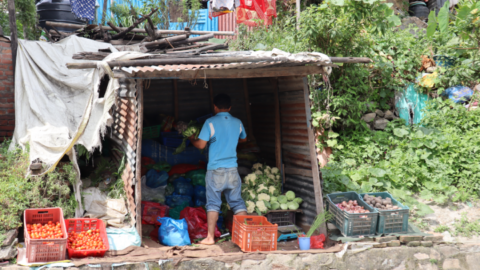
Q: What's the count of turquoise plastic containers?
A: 2